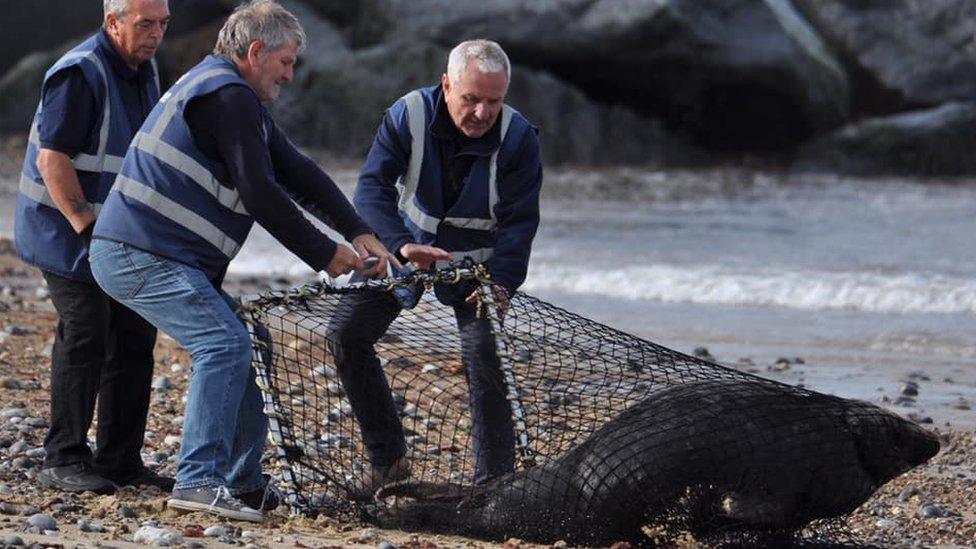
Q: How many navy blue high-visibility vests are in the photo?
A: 3